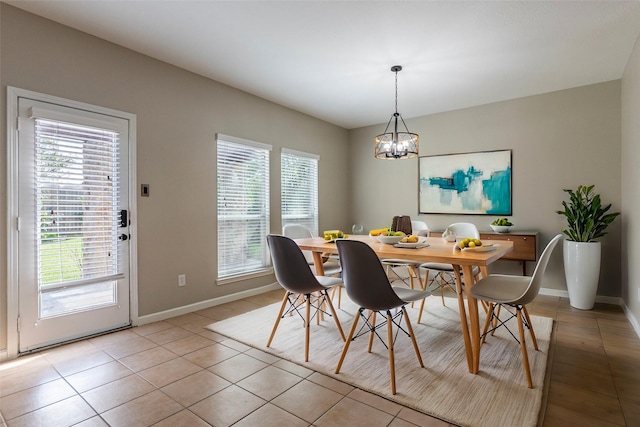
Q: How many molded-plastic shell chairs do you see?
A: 6